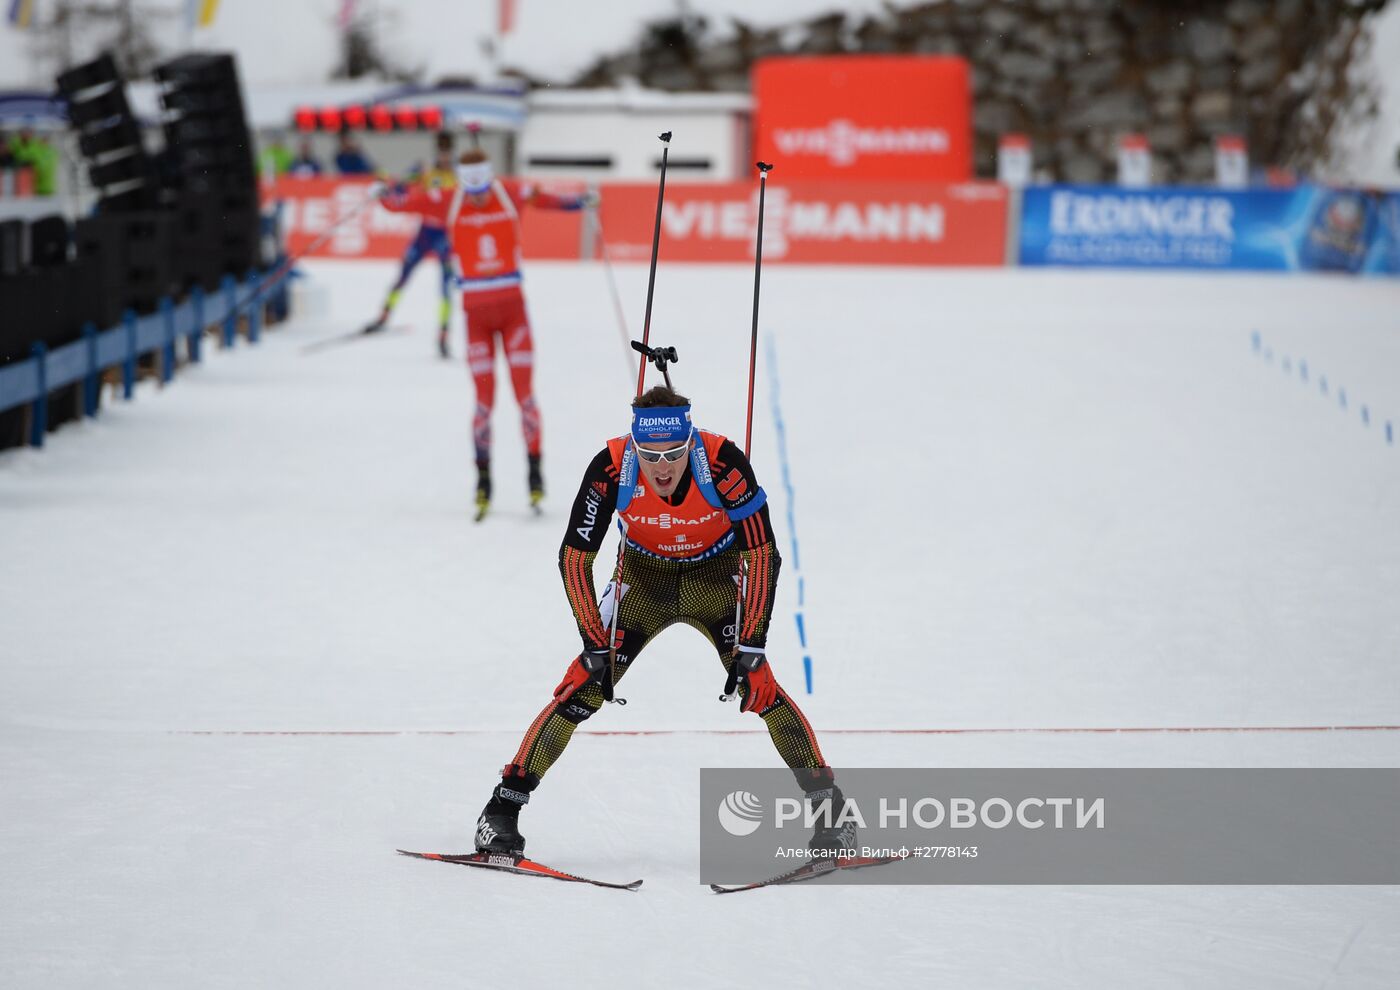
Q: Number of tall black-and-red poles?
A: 2